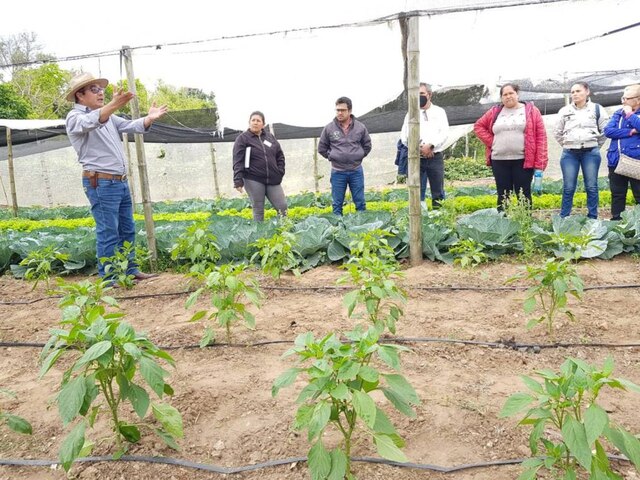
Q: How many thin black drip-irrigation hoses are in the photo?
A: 3